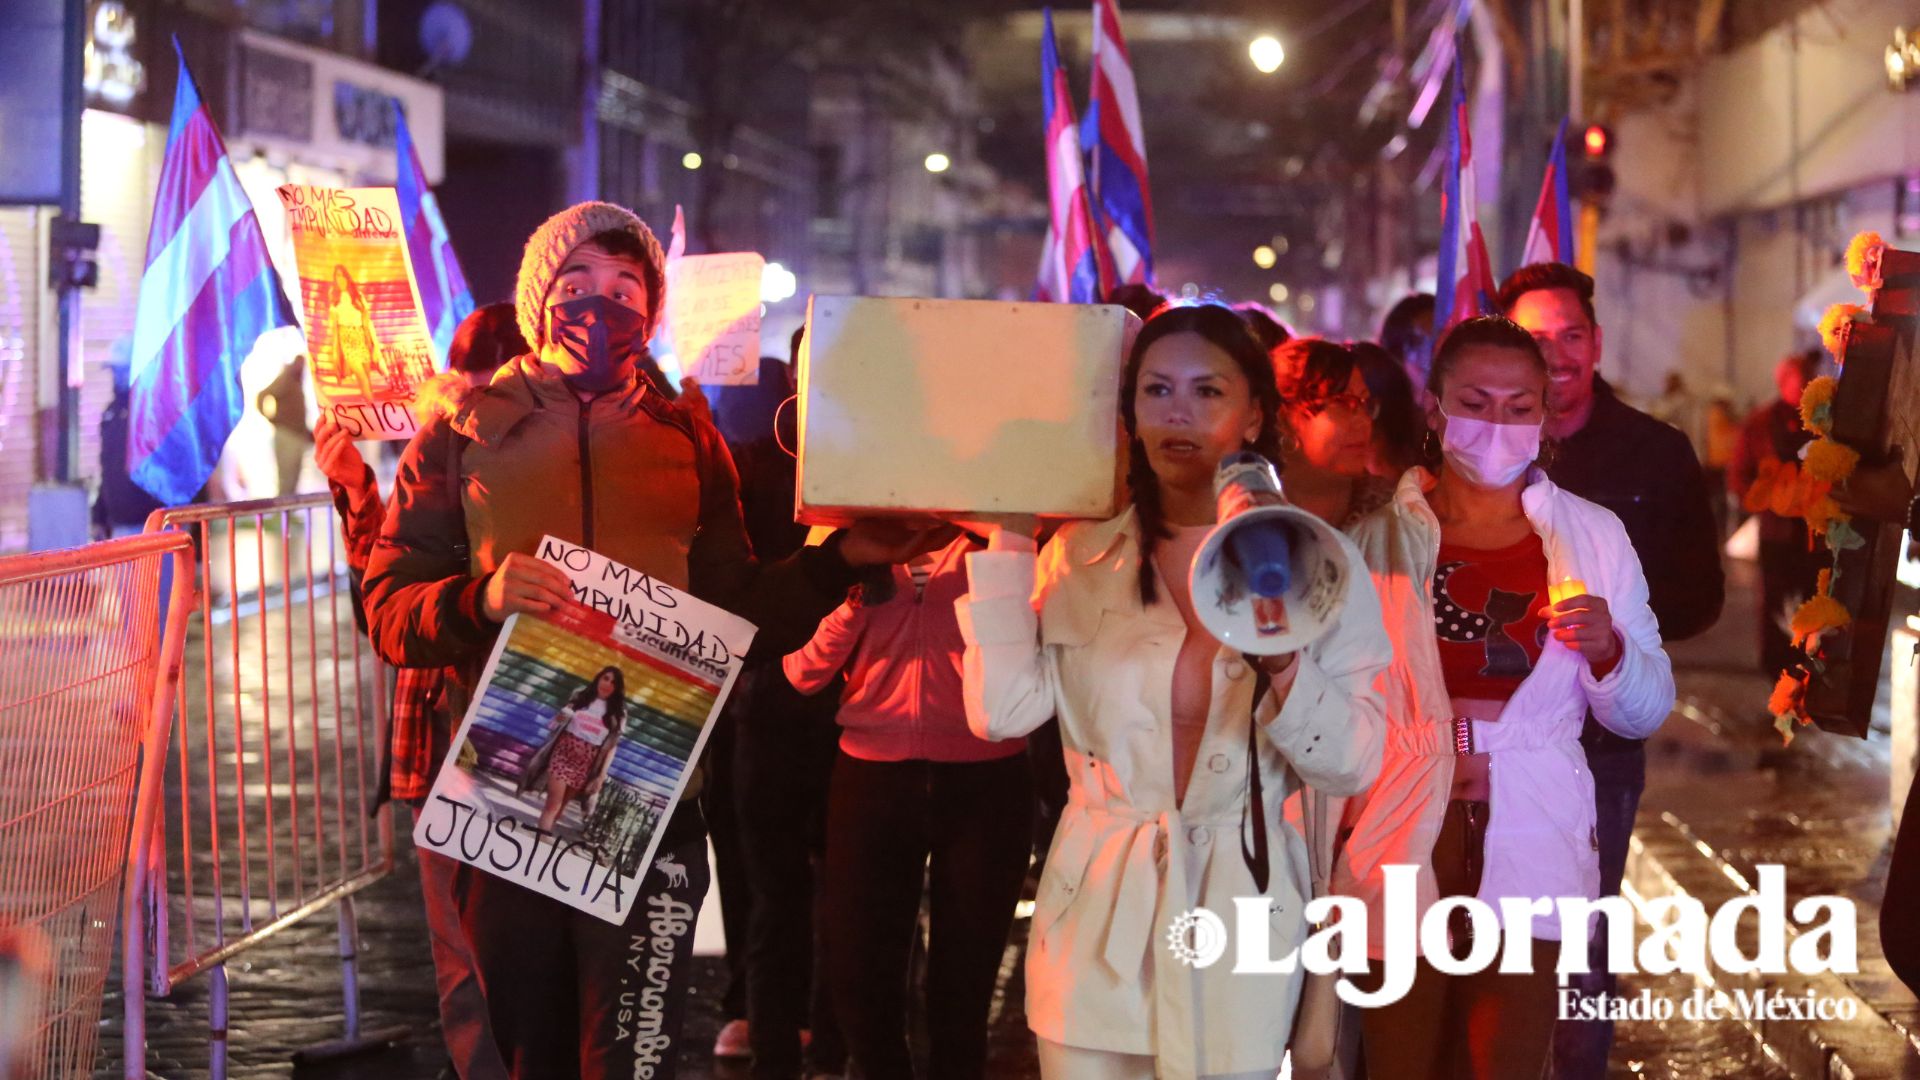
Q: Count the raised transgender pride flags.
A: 6